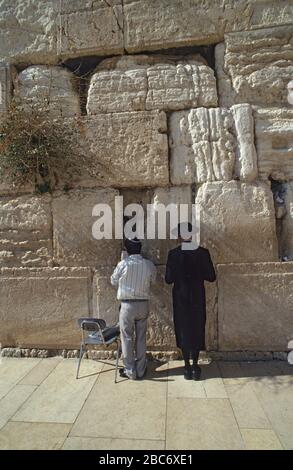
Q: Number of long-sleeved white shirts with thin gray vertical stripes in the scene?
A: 1